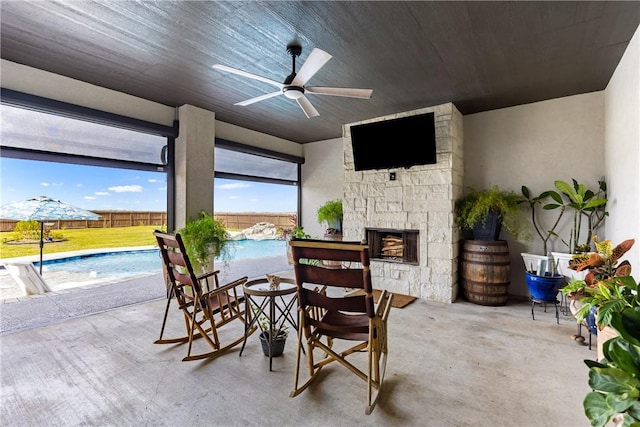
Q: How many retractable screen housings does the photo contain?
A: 2